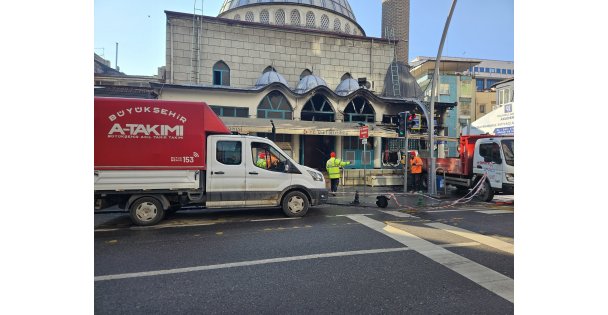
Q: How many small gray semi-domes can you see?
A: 3